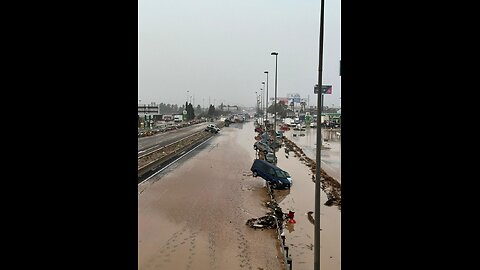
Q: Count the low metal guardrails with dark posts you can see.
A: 1